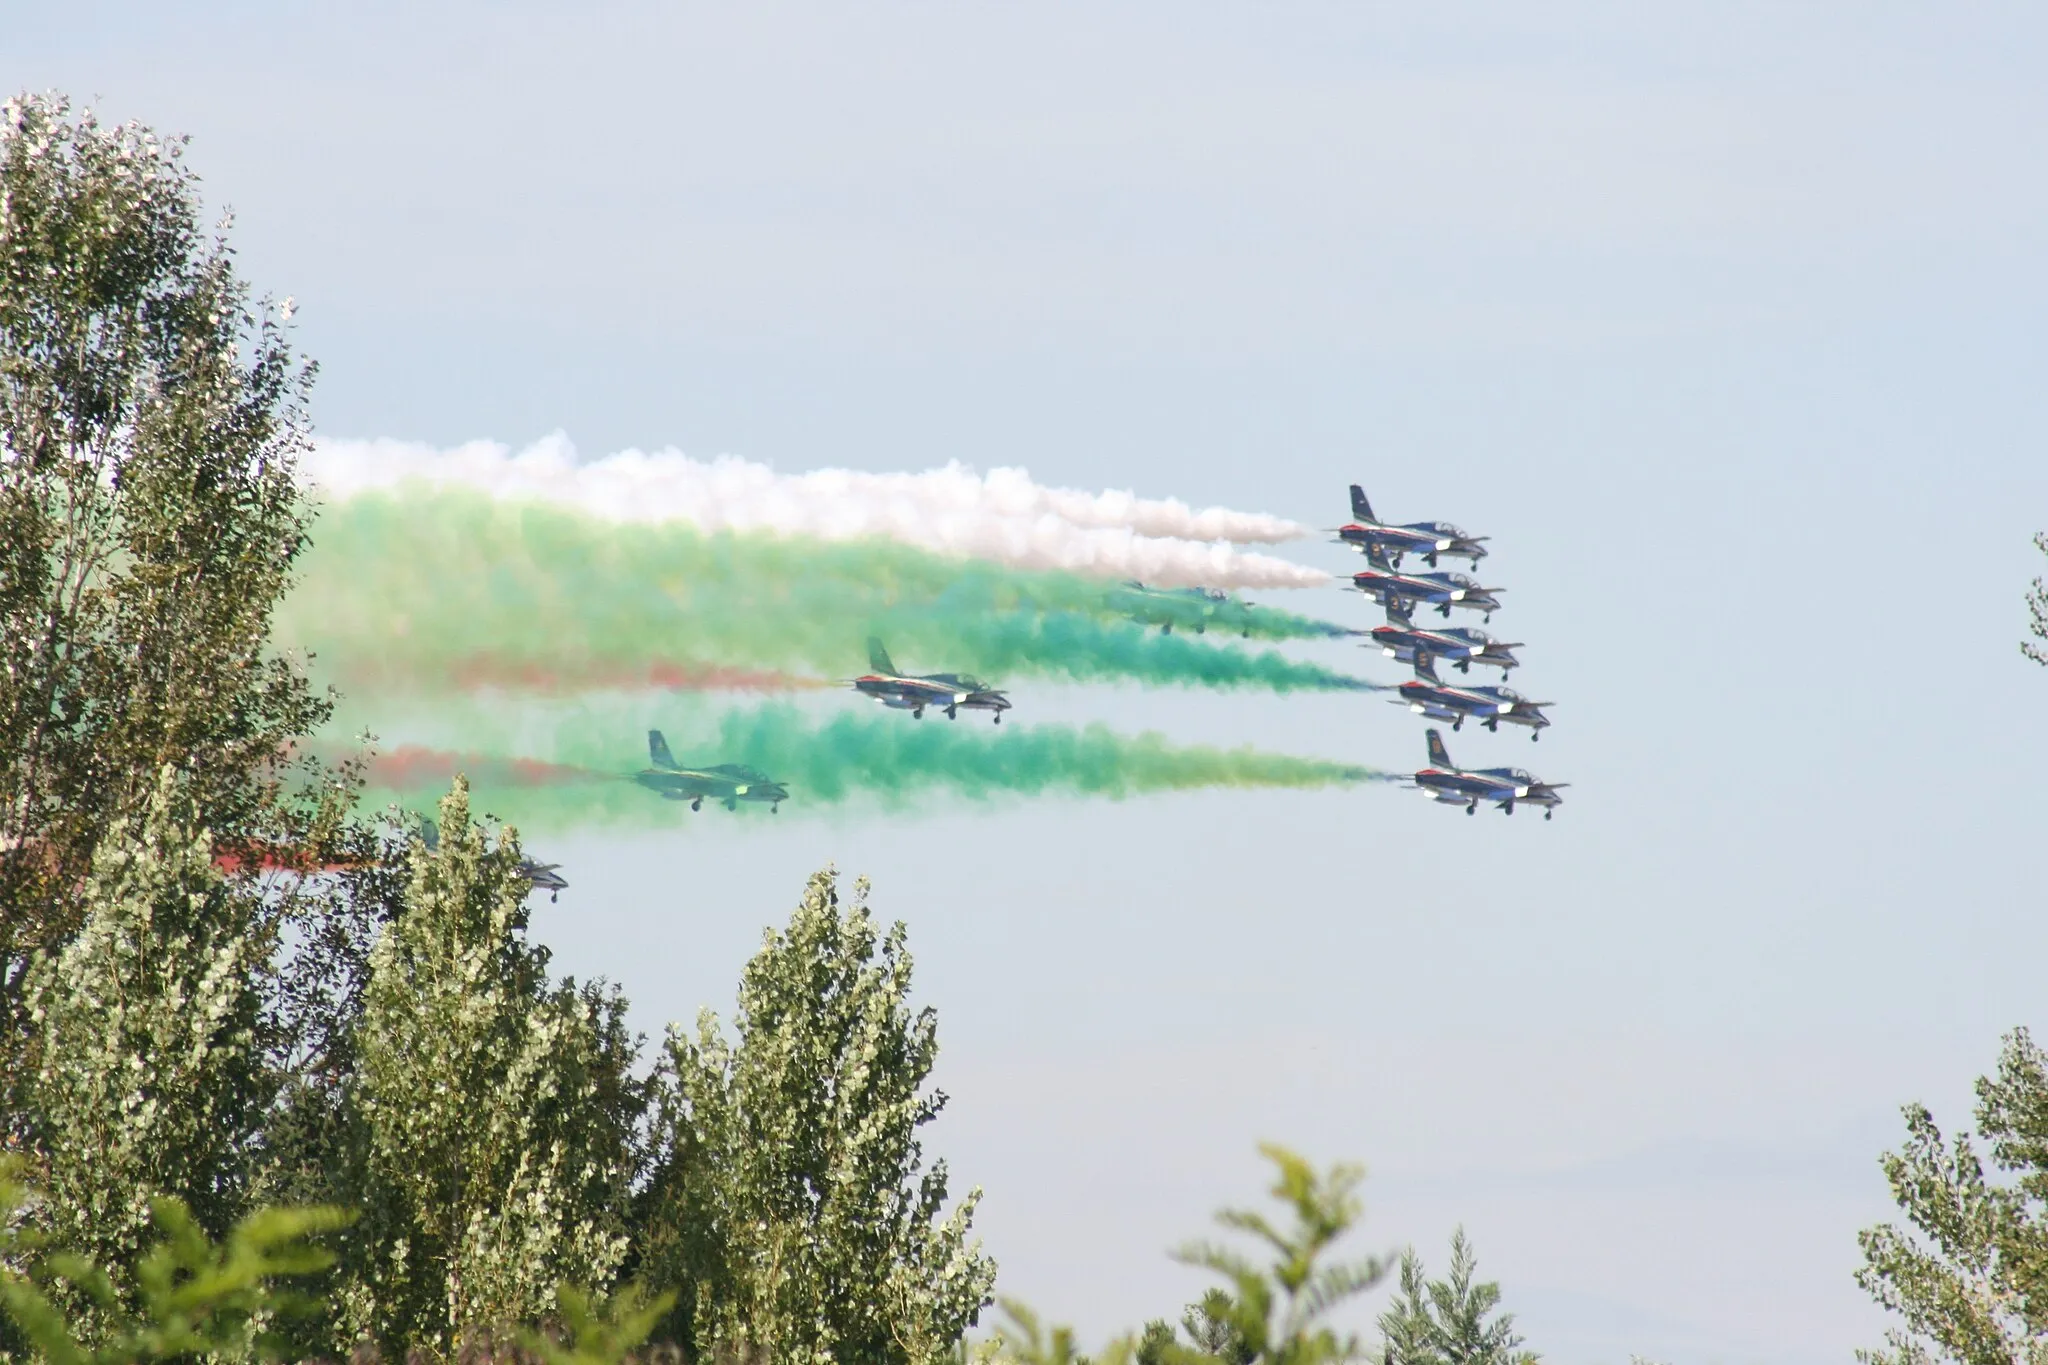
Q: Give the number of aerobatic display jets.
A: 9